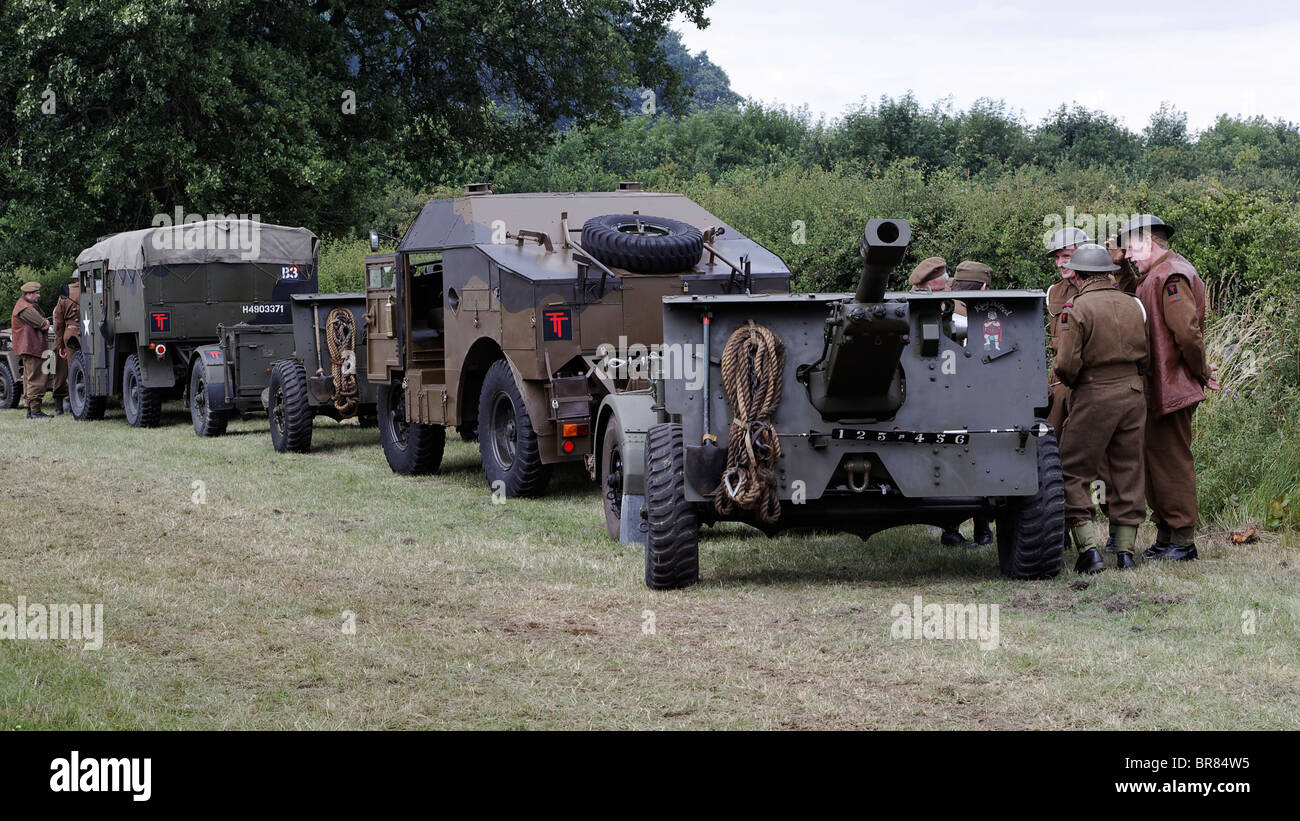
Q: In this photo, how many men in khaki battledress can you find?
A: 7